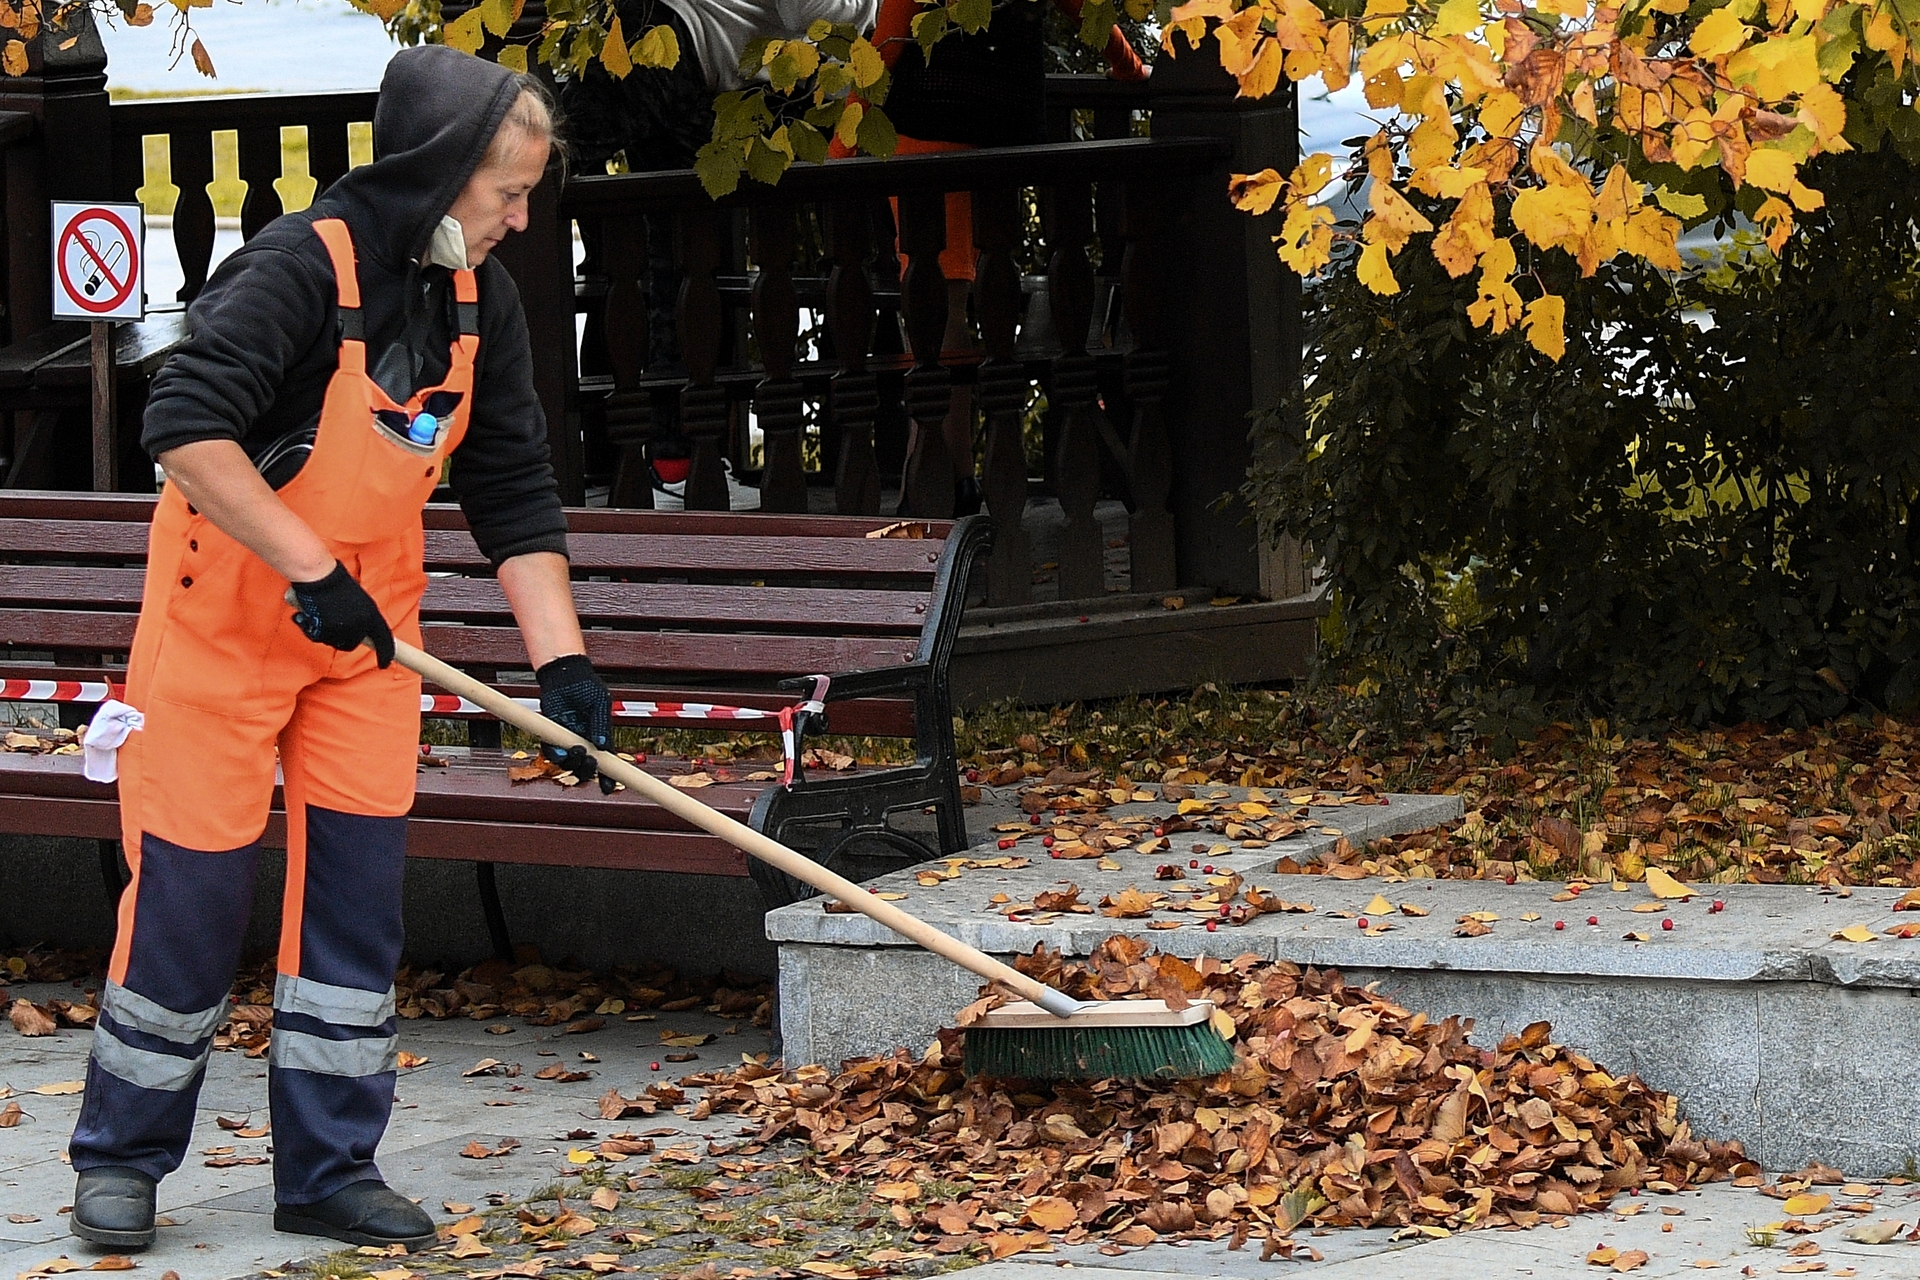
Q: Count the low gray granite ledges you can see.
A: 1